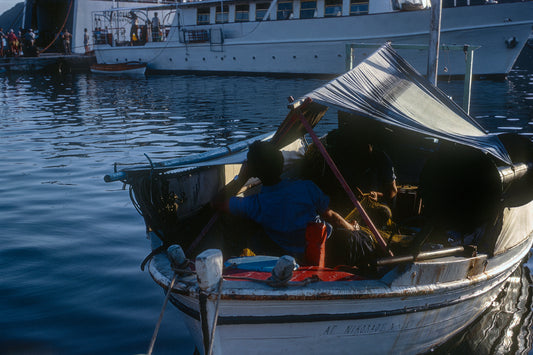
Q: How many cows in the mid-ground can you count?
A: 0